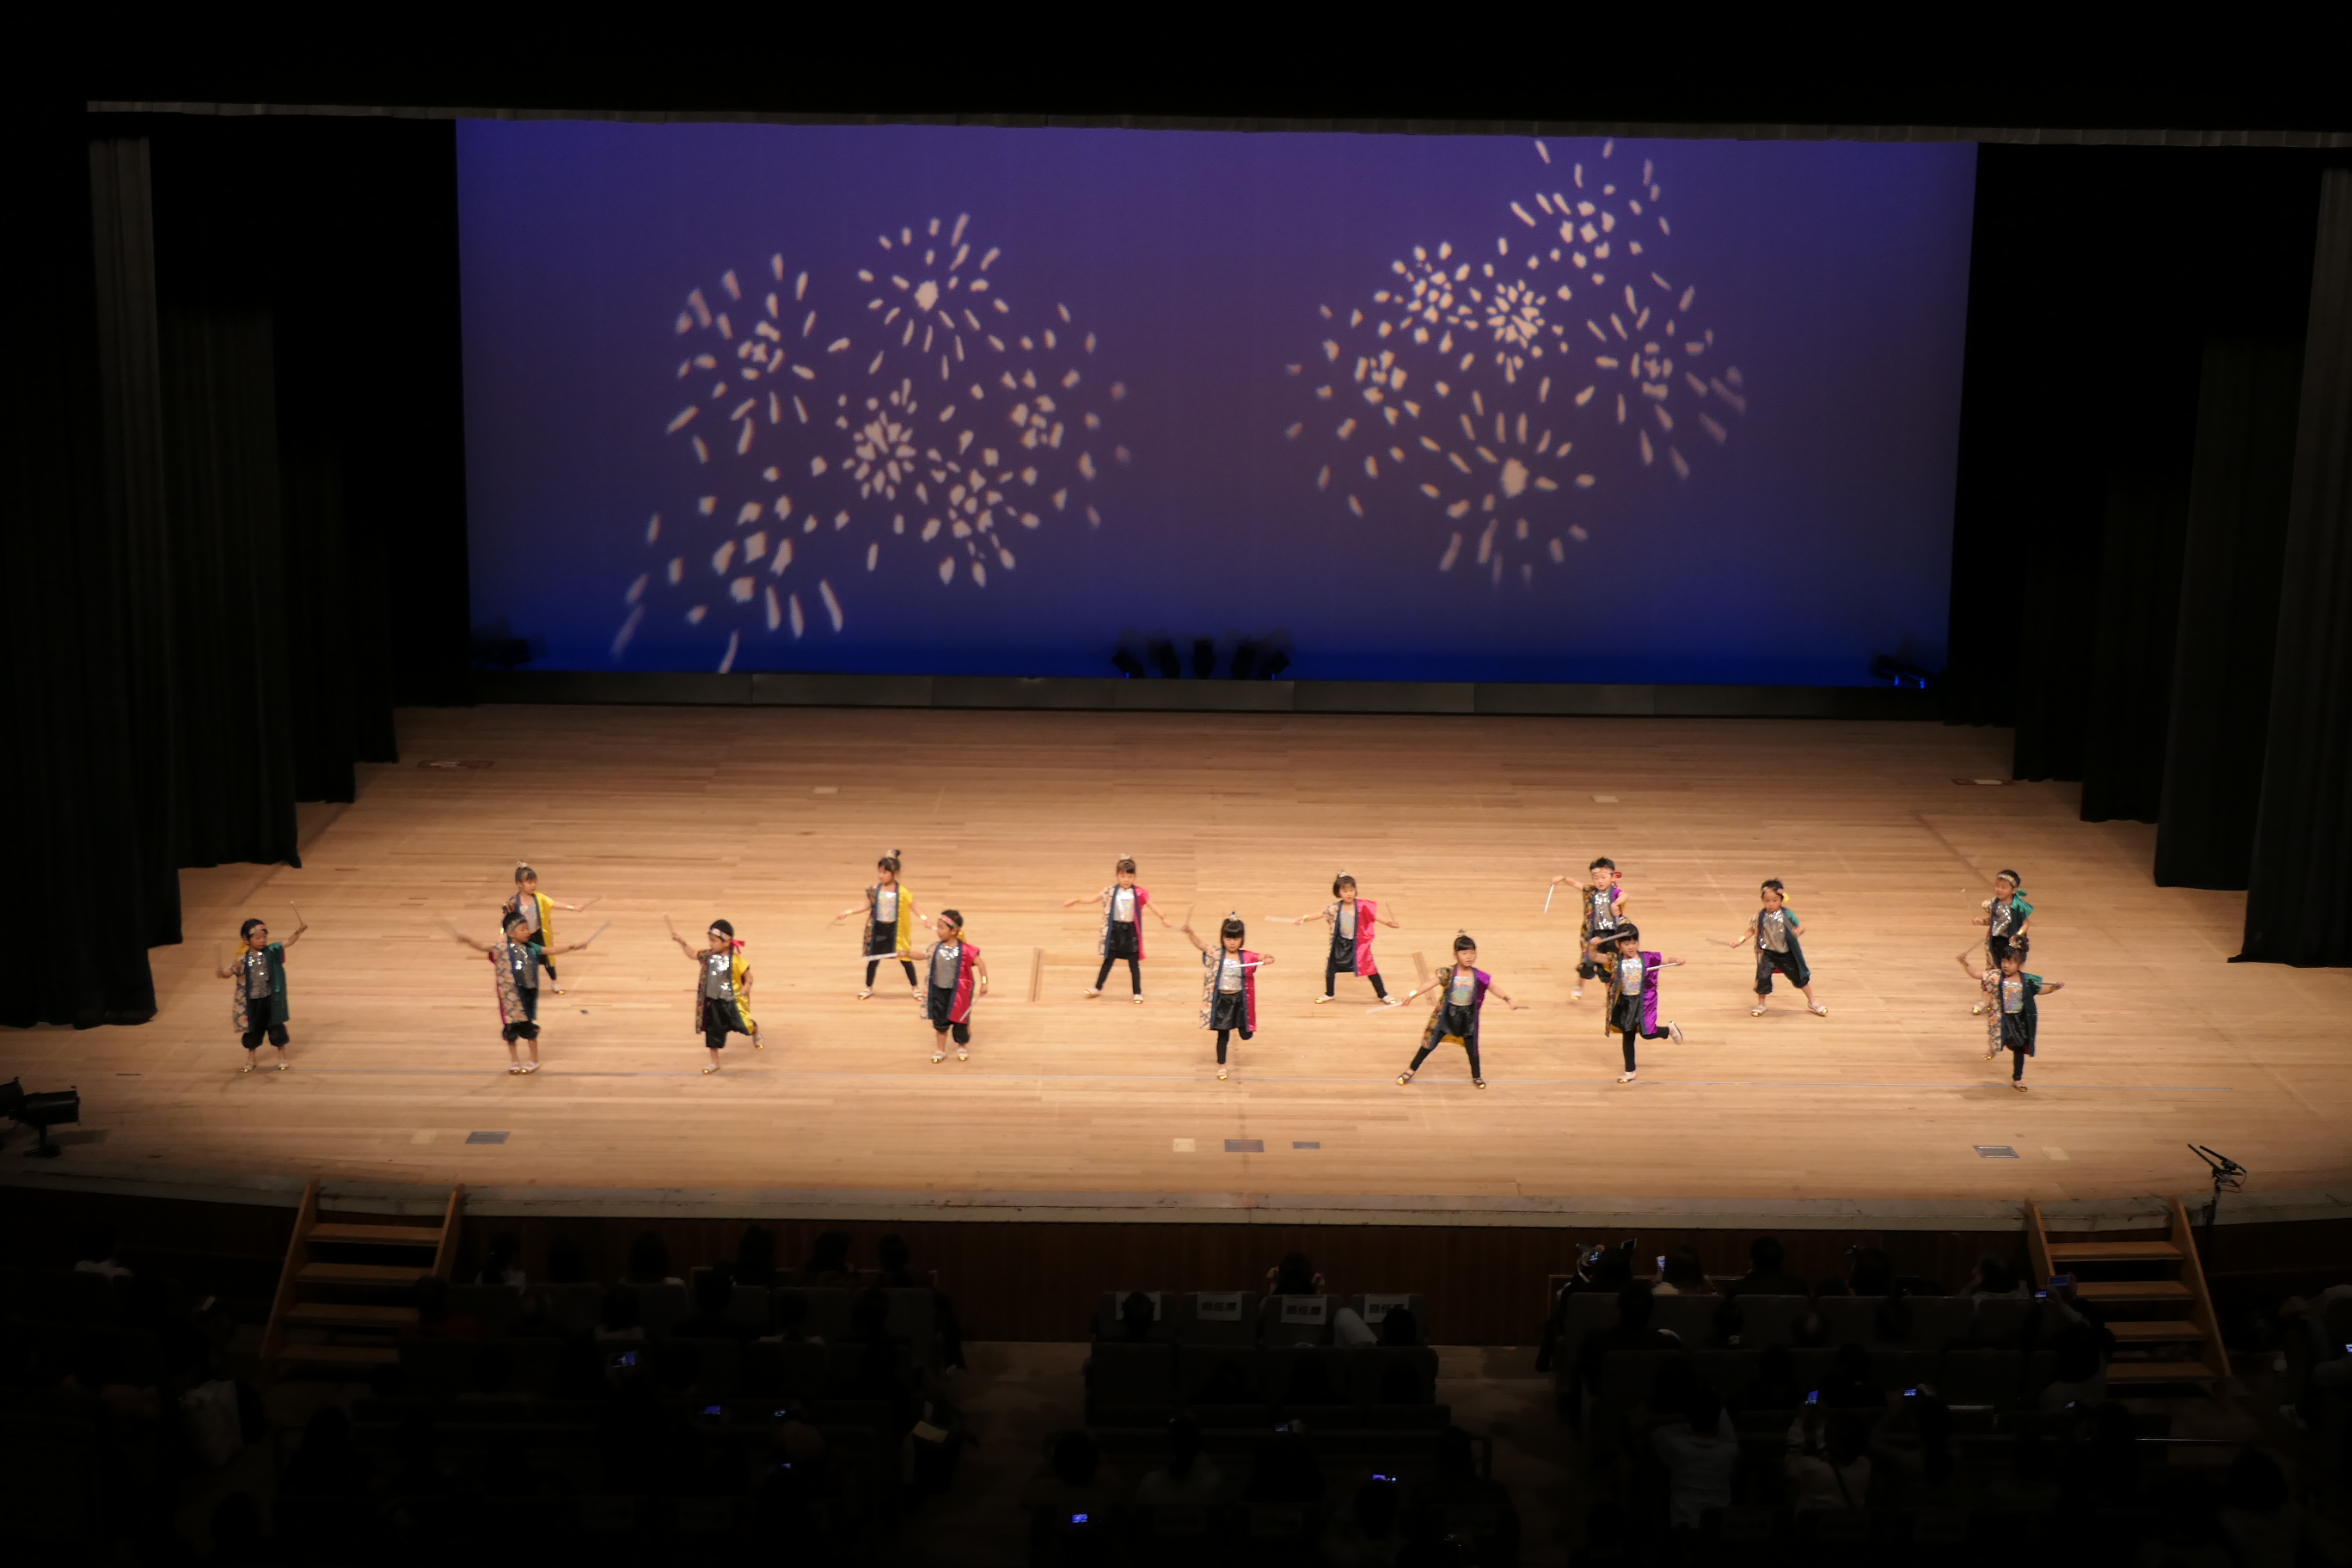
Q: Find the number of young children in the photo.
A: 15